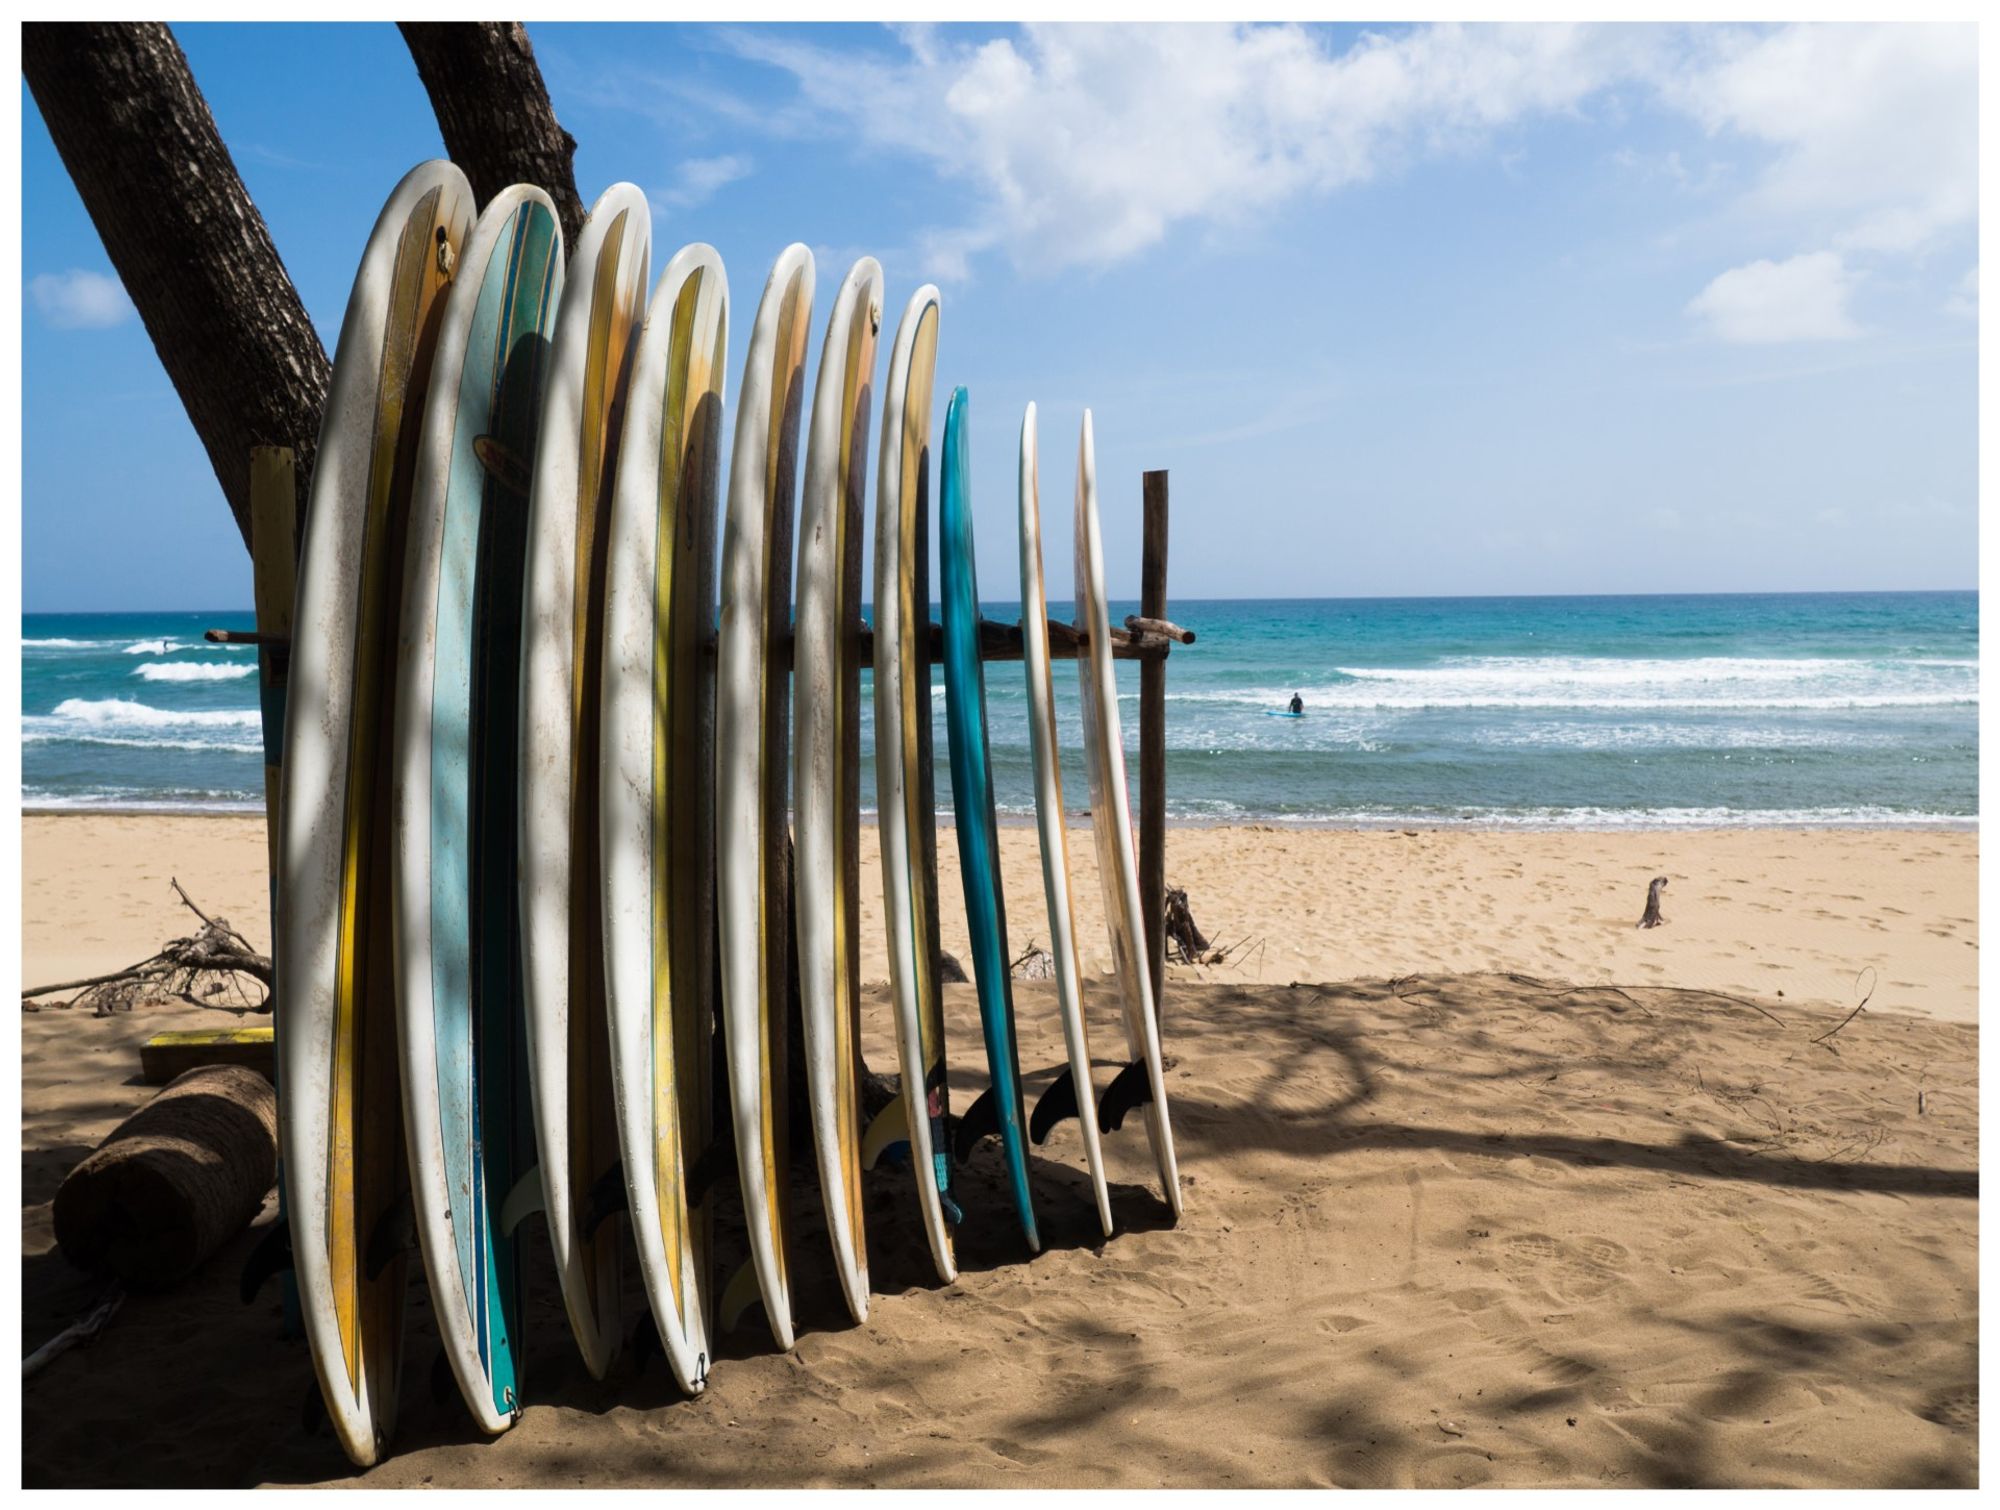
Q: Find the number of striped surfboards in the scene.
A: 7